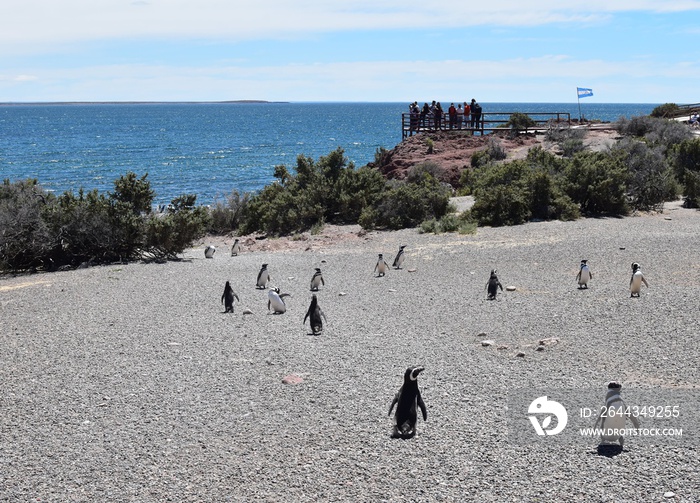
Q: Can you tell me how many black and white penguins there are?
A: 14